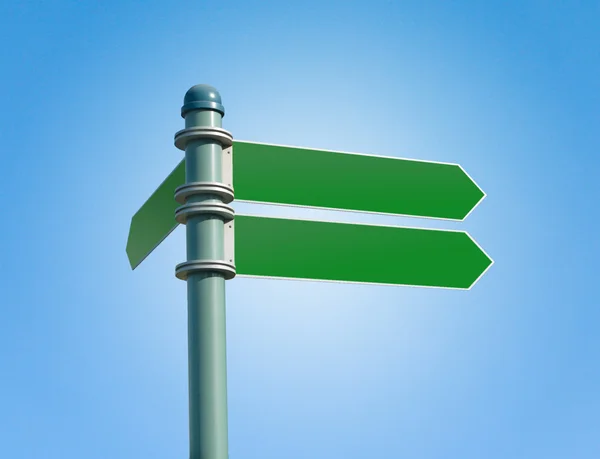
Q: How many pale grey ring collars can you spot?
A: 4